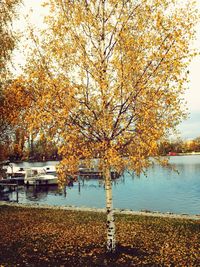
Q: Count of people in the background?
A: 0